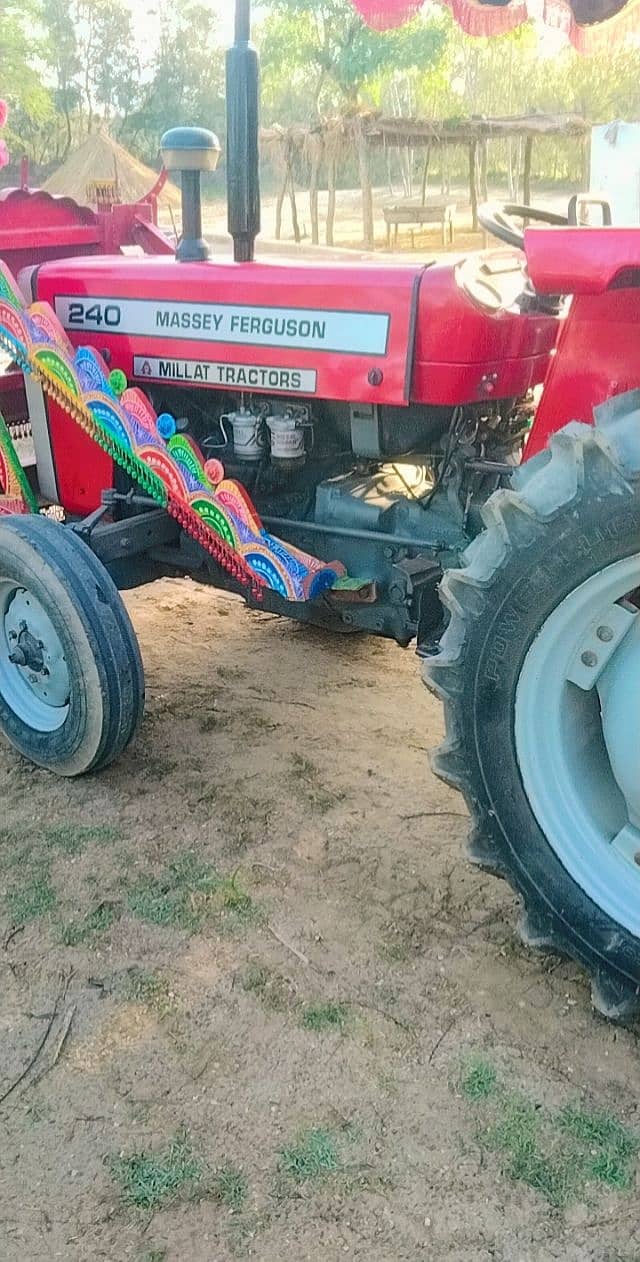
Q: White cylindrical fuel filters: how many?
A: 2